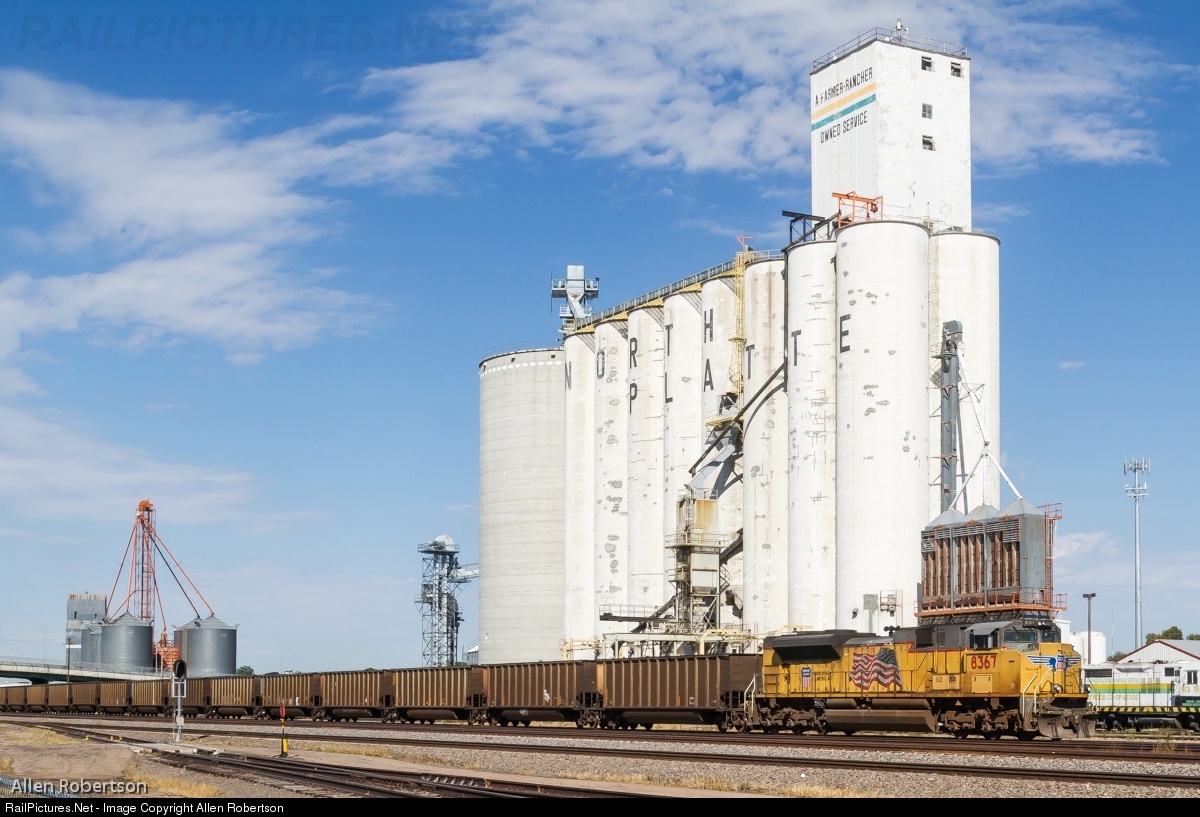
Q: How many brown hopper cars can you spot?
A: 14